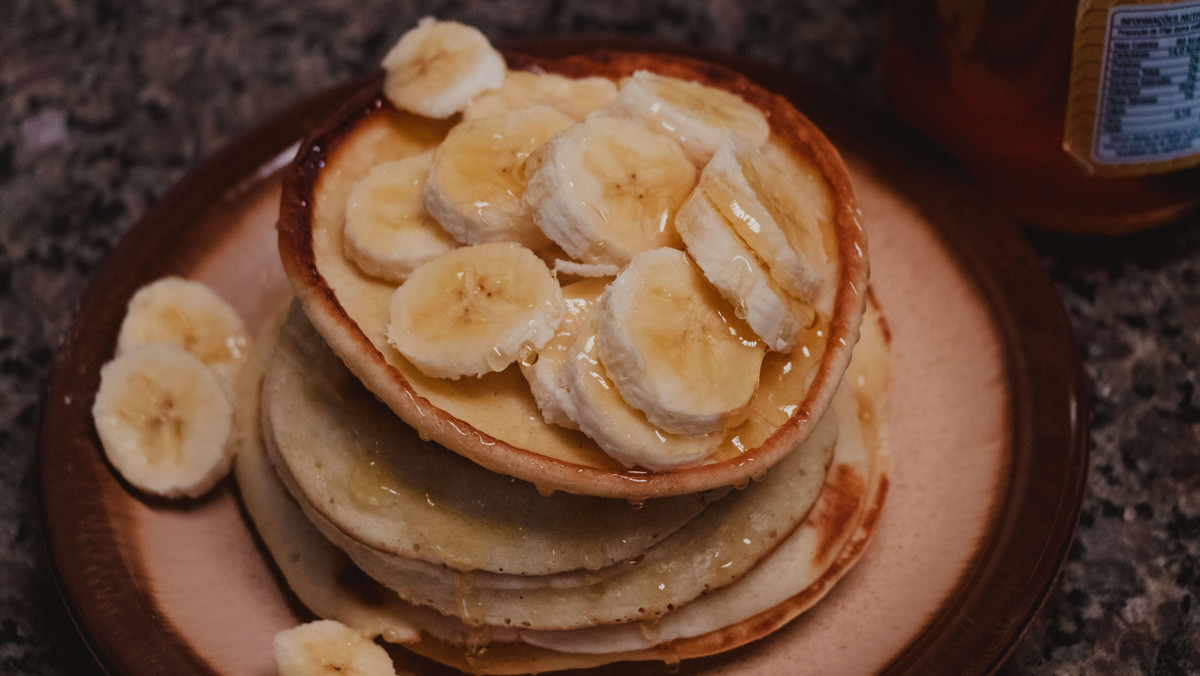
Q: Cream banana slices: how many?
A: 15